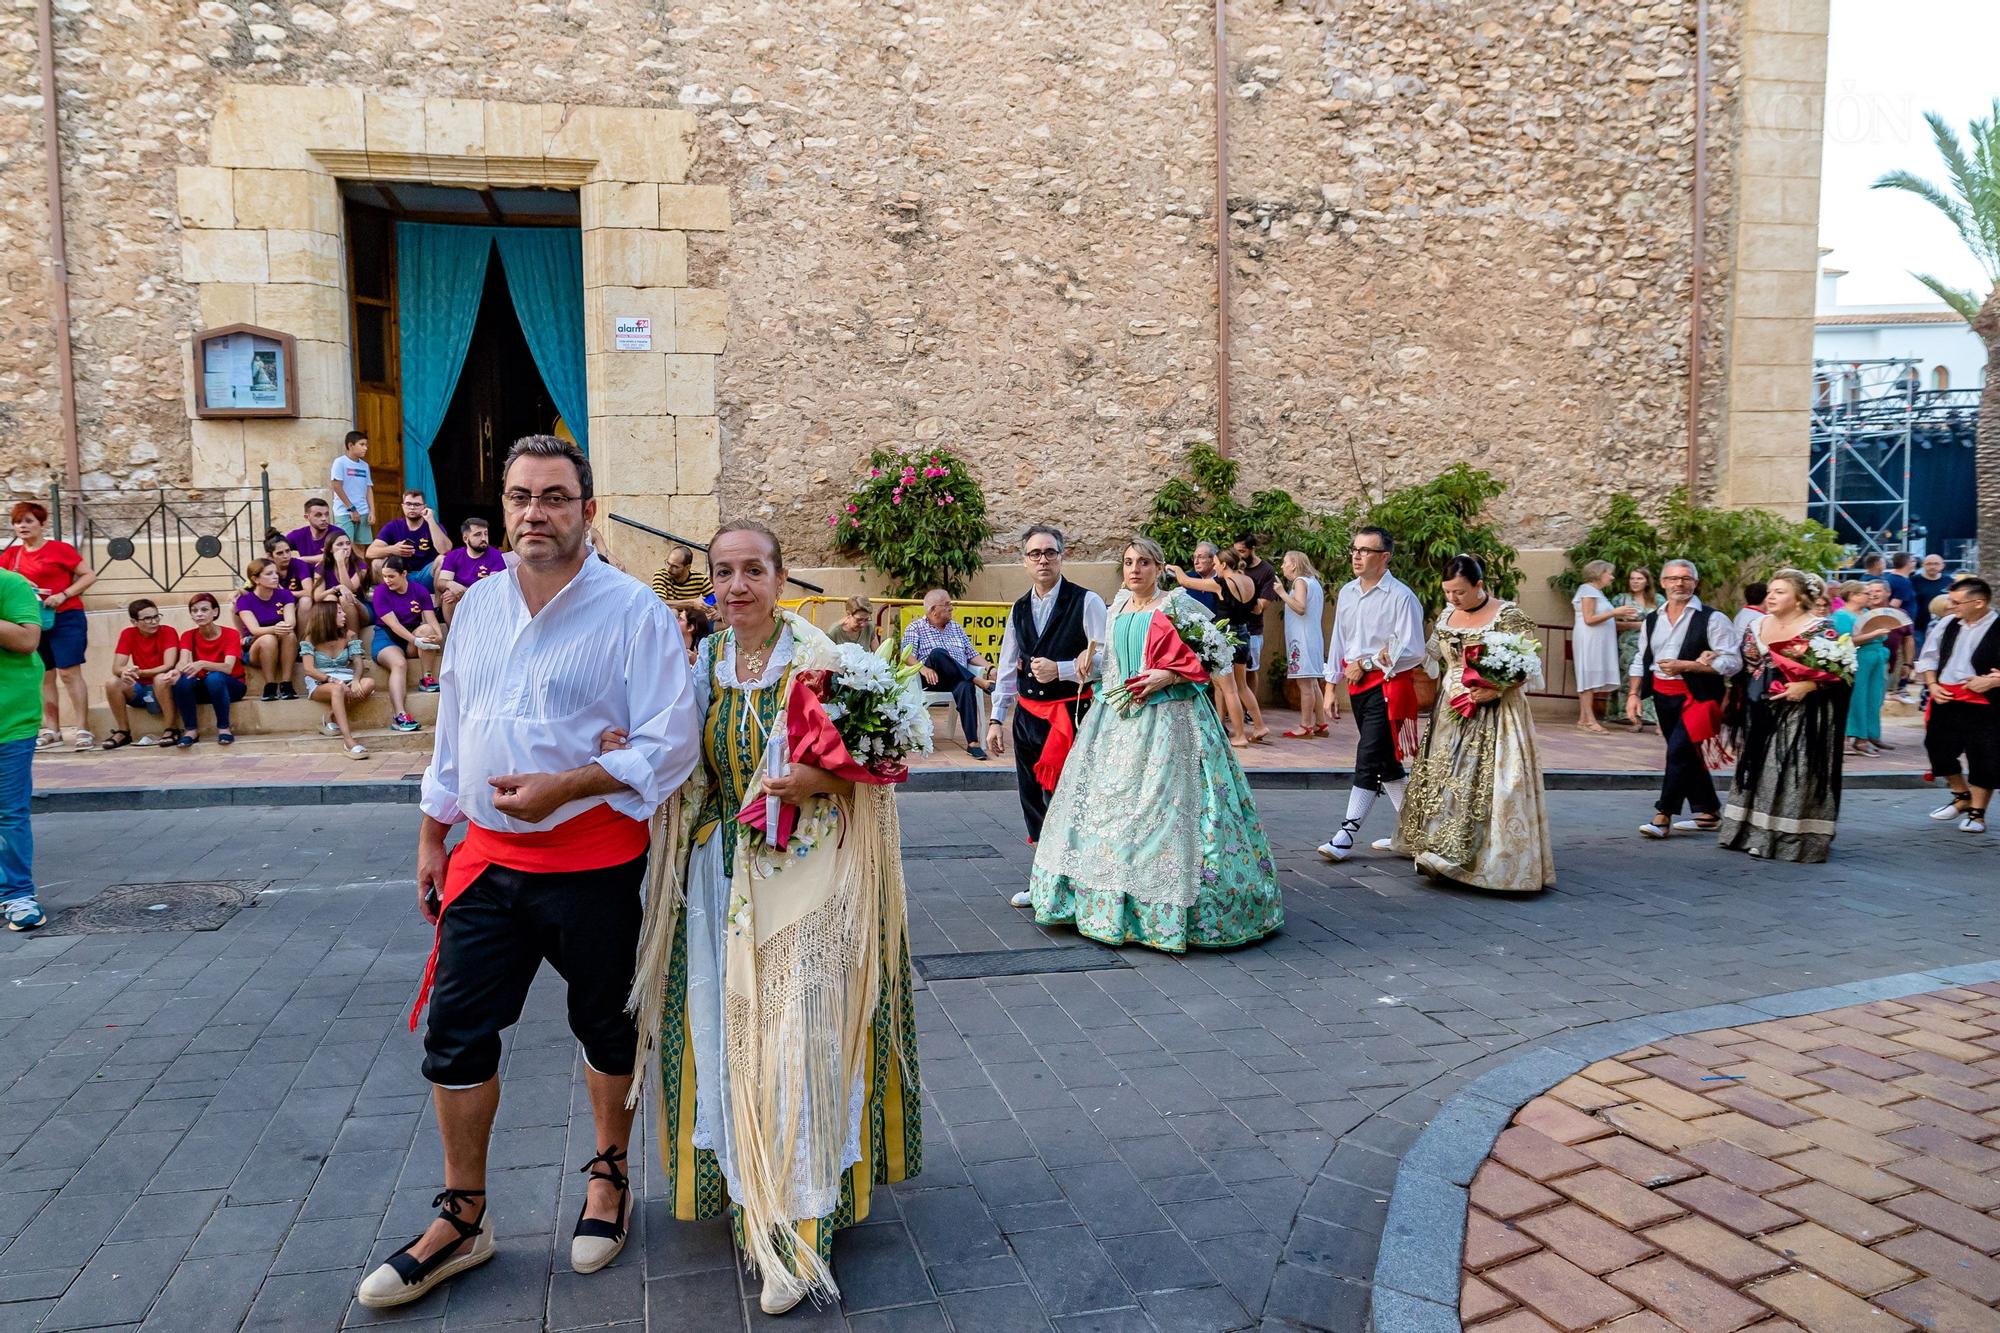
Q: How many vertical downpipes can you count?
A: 3